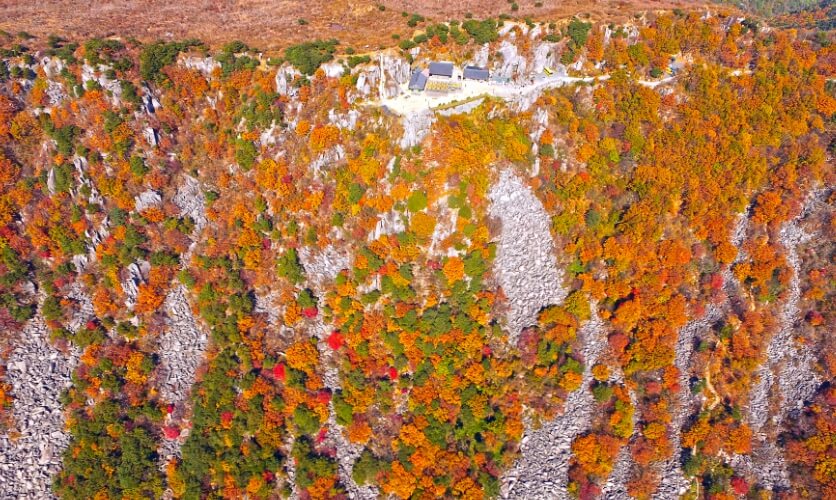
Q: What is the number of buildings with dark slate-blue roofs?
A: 3